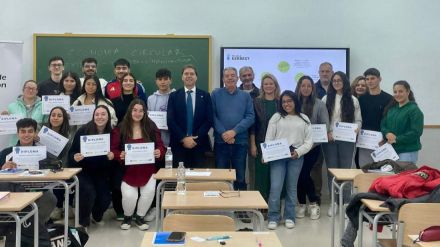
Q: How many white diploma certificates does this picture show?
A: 13